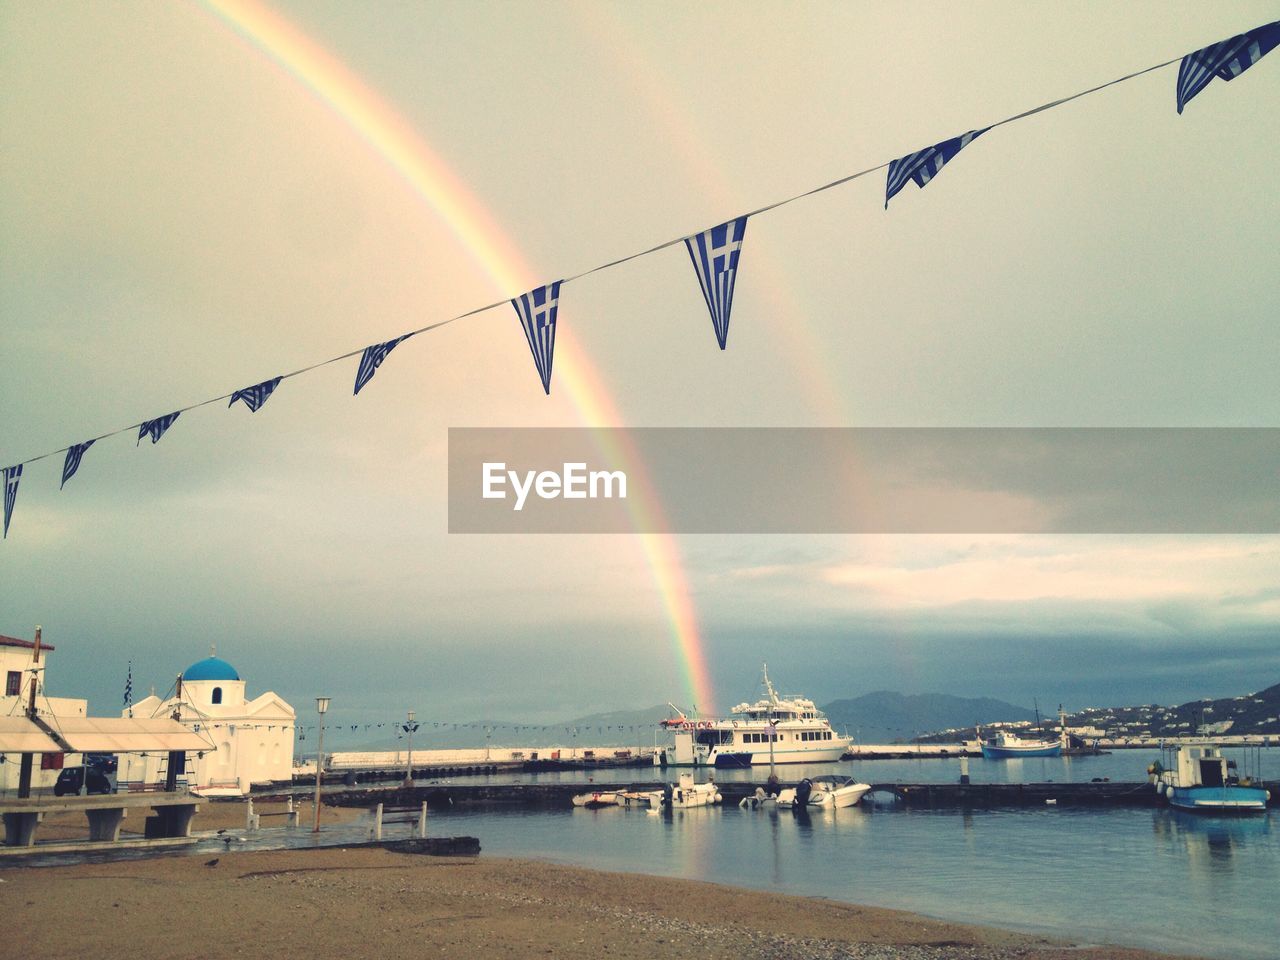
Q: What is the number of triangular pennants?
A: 9